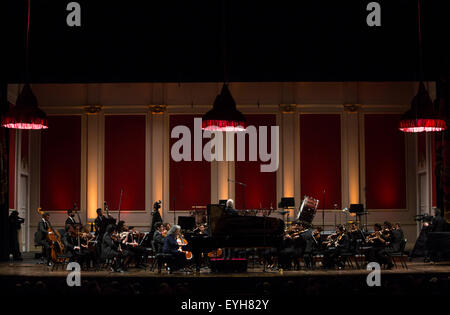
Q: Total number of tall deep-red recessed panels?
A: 6